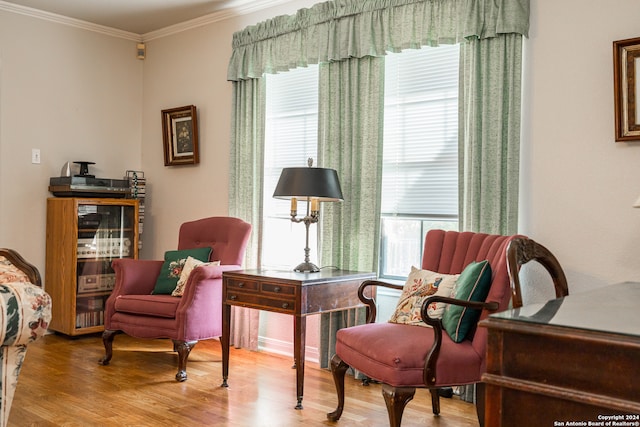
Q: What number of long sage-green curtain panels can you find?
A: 3